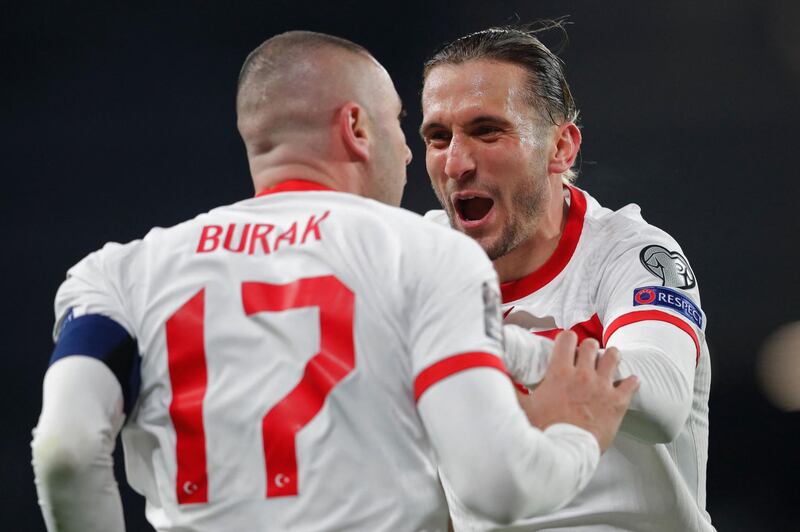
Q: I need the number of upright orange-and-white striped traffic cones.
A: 0